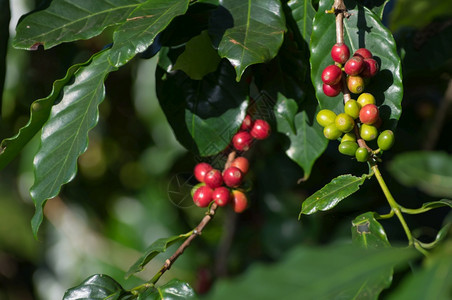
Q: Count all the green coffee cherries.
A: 10